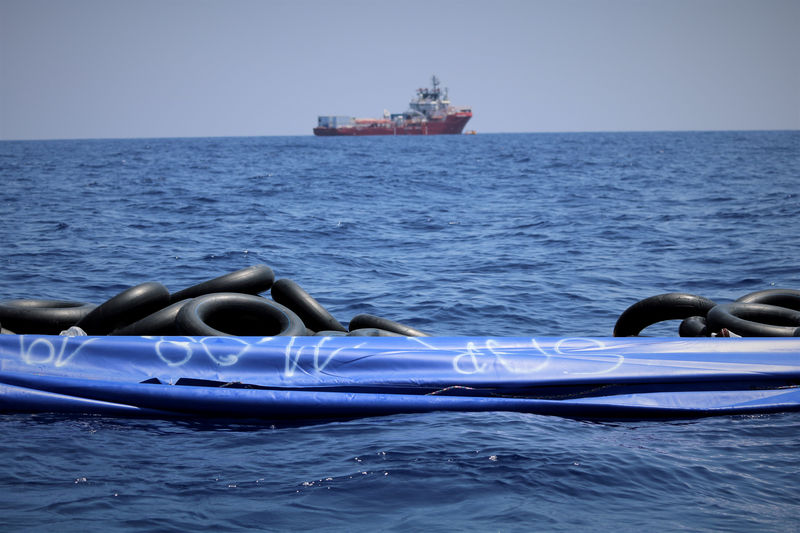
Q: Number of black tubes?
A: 11